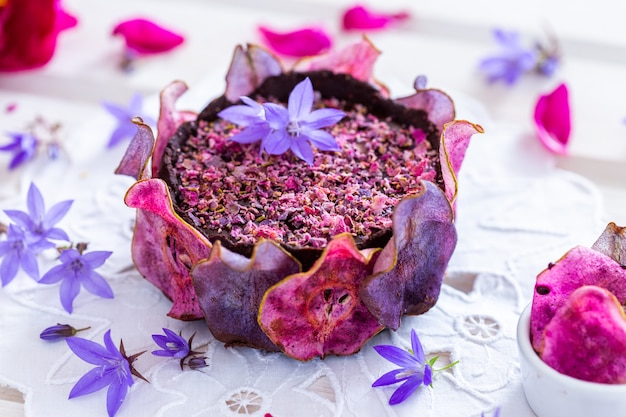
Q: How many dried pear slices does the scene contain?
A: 13